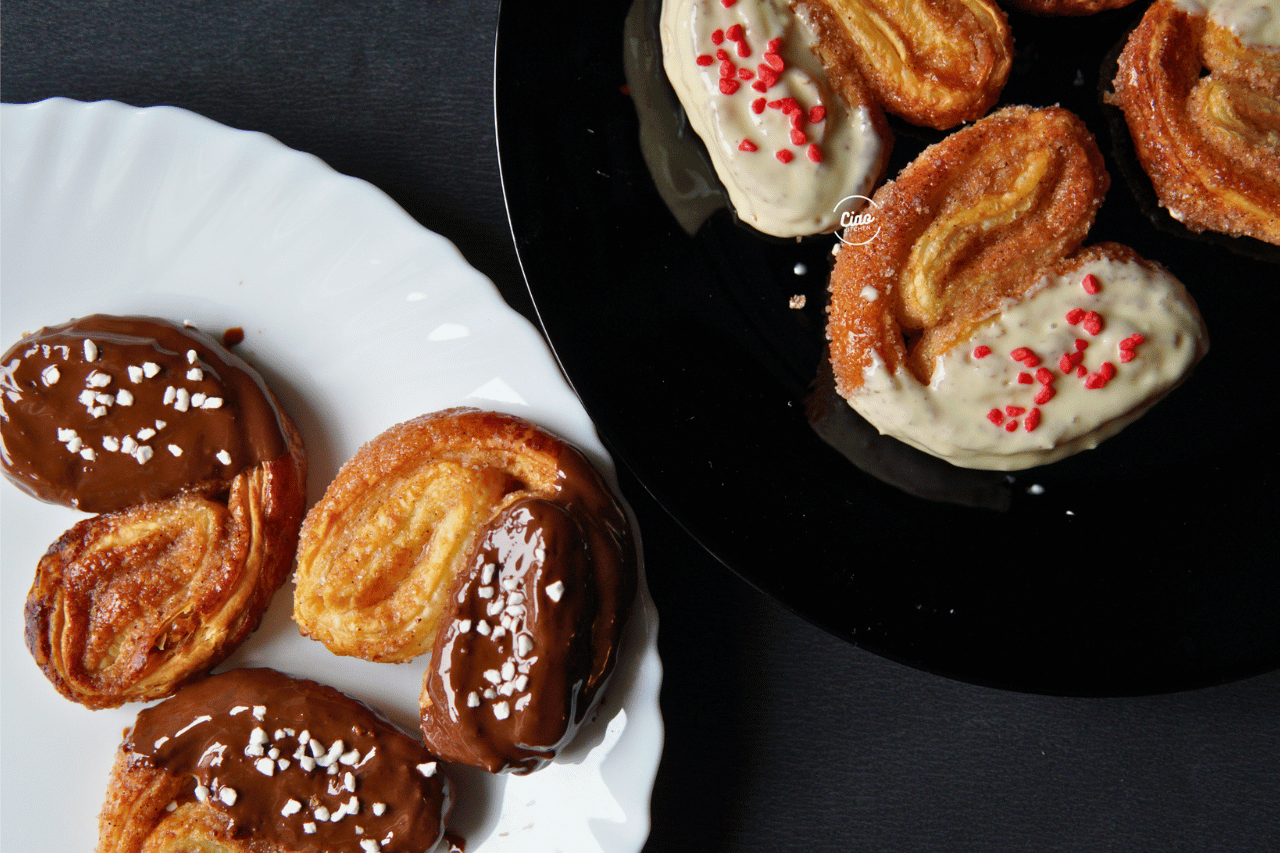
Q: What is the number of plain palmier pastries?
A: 0